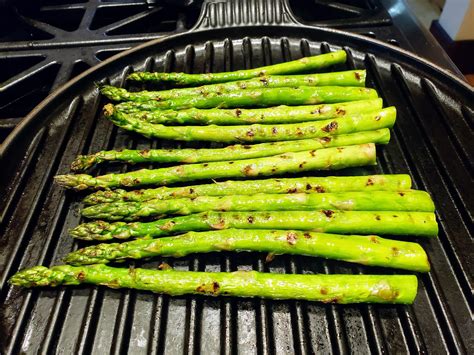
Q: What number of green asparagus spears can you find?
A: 12